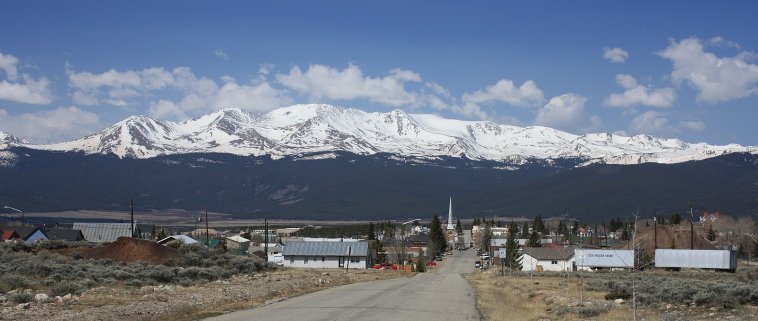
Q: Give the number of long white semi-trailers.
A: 2